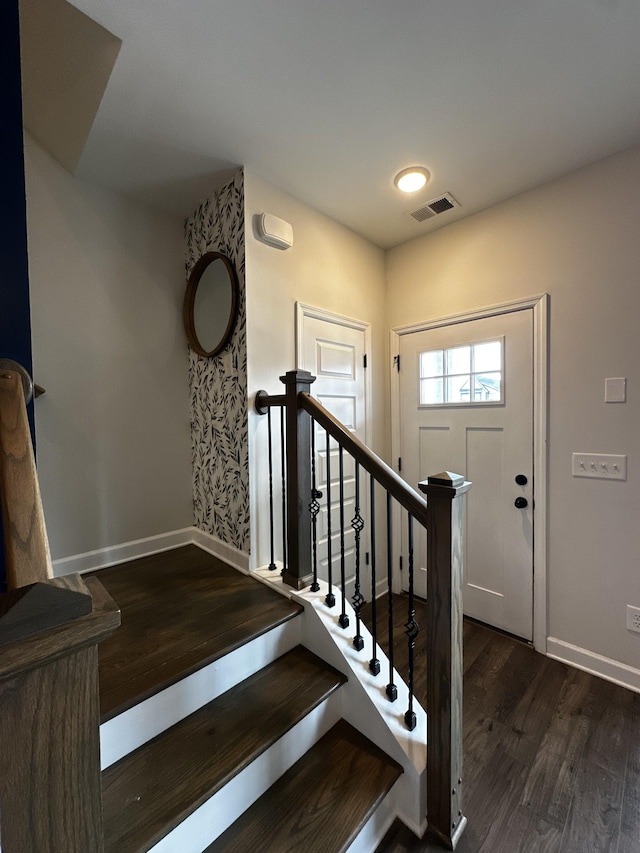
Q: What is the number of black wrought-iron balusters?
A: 9